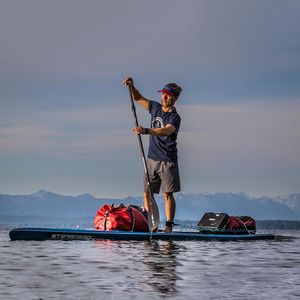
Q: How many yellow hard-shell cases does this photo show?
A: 0